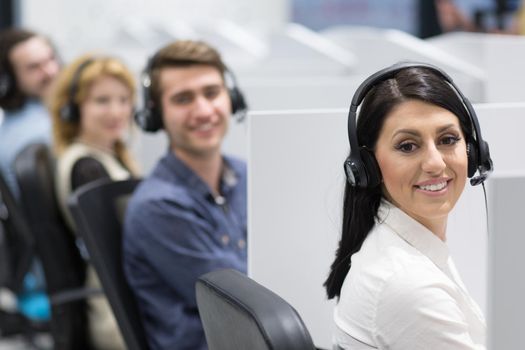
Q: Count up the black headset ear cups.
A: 6